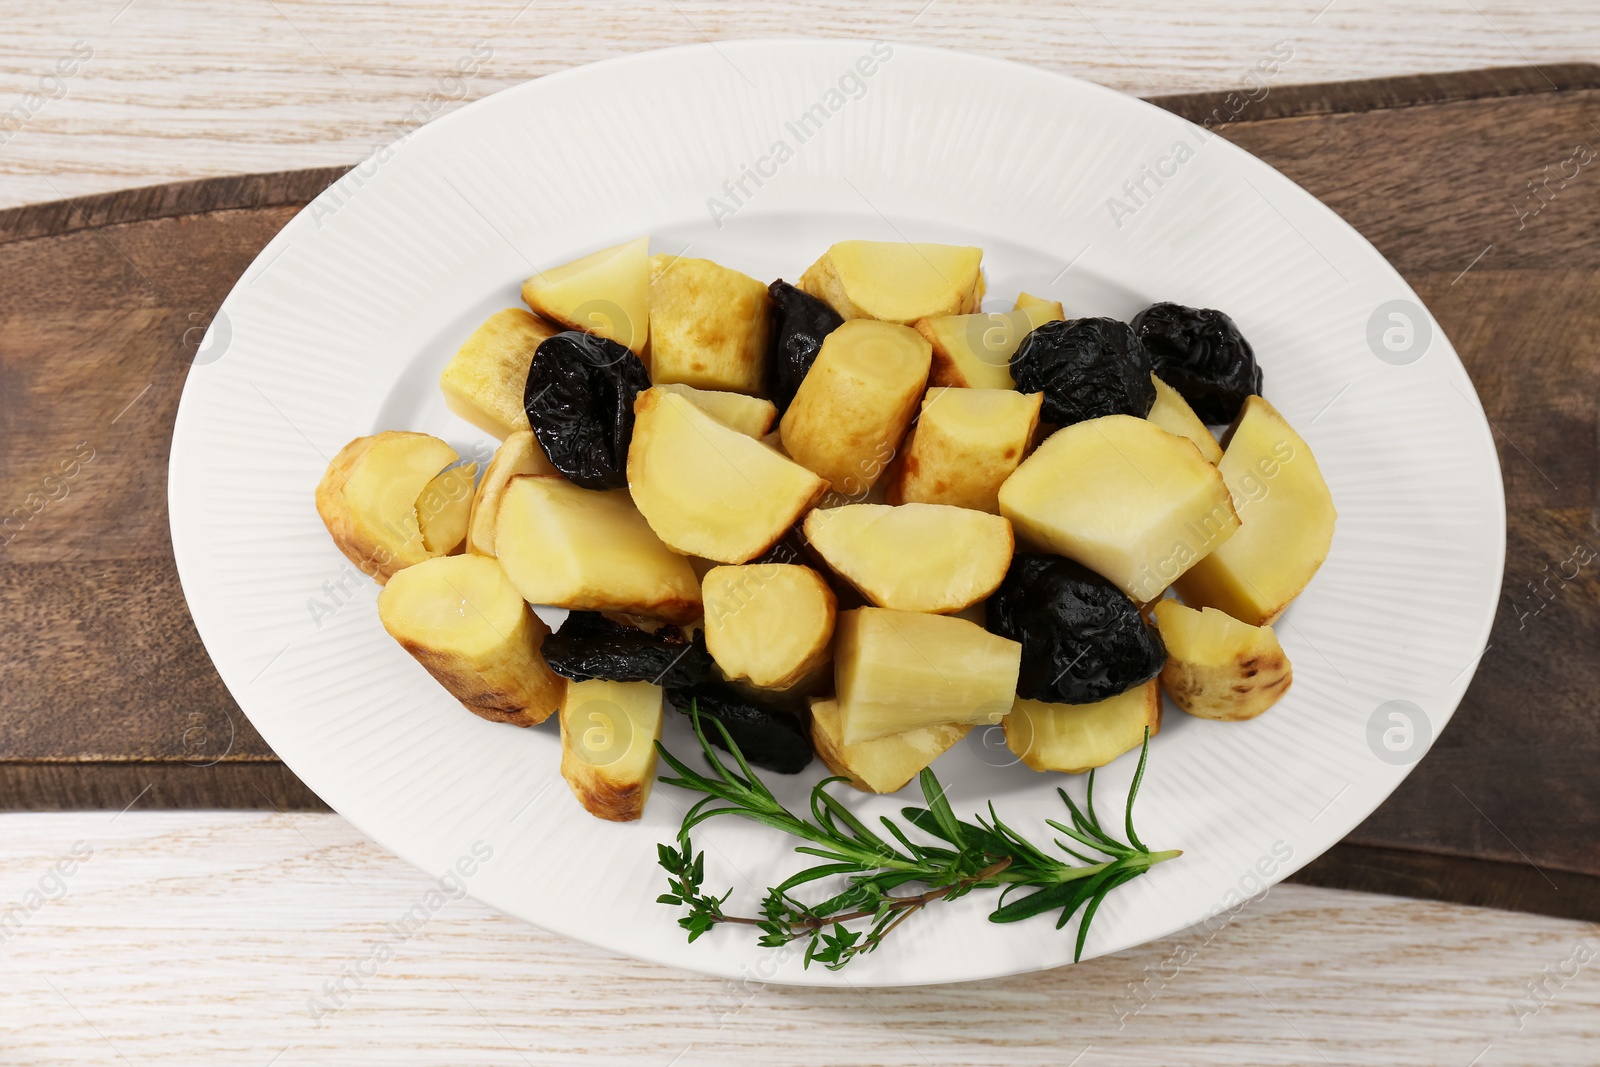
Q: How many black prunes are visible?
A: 7